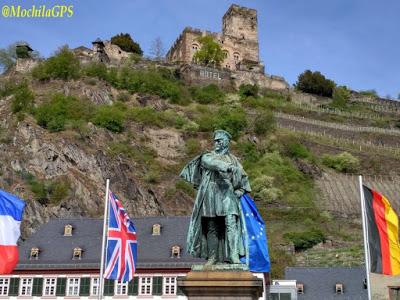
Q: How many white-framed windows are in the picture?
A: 8